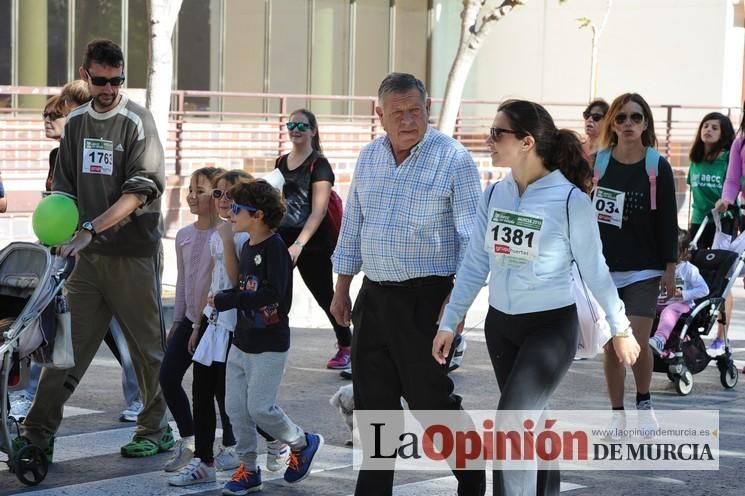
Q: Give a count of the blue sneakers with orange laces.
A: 2